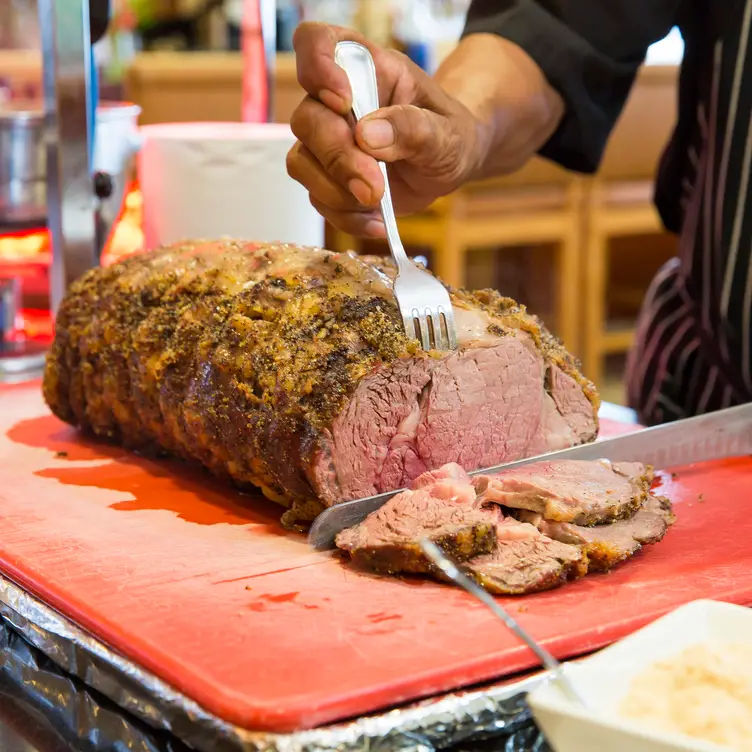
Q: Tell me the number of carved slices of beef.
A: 4